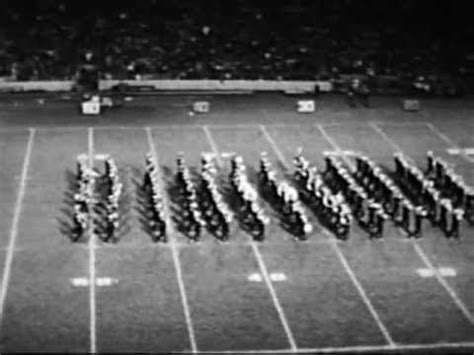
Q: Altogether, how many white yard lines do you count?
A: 8